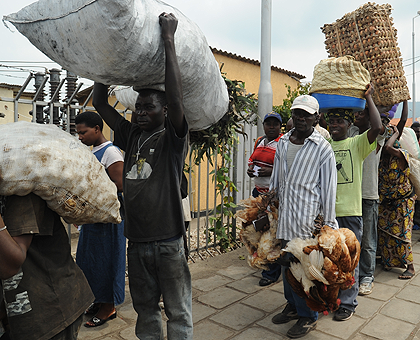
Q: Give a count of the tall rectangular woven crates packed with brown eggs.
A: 1